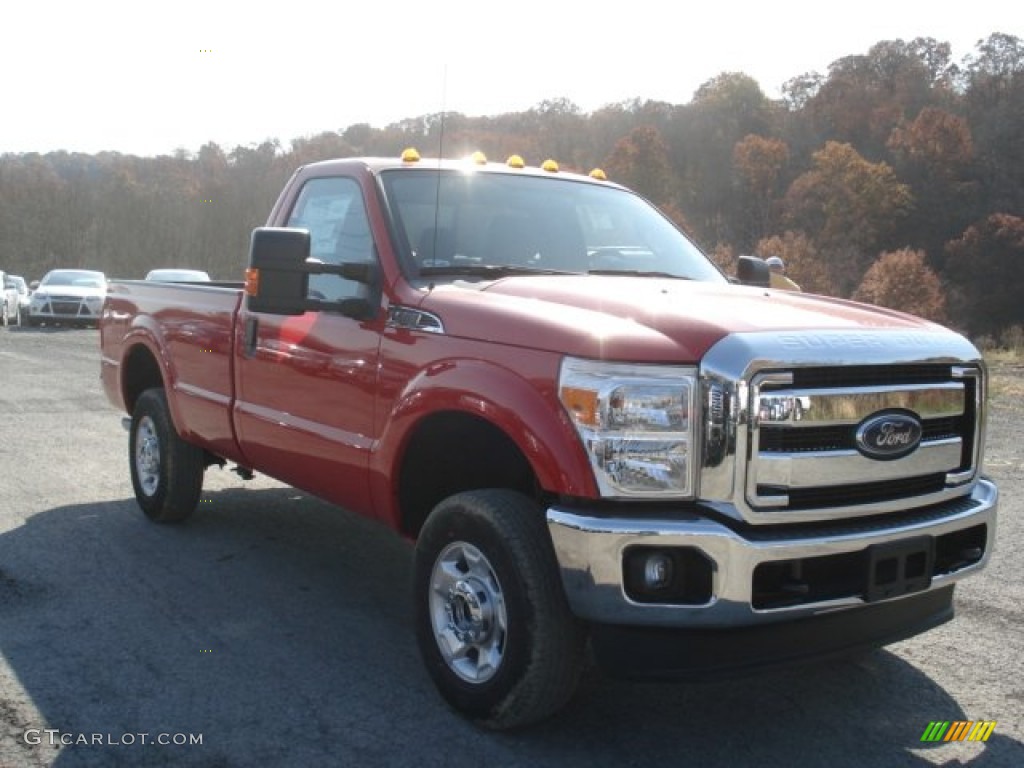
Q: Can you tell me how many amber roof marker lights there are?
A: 5